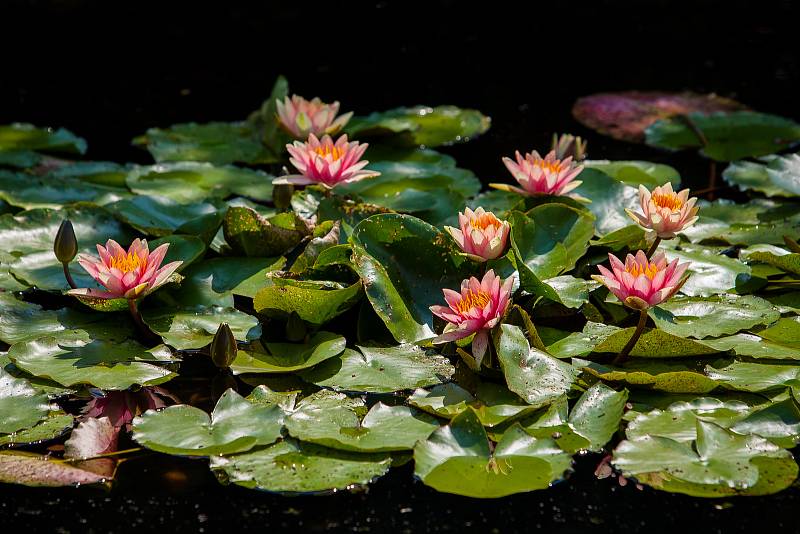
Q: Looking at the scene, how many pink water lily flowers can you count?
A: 8